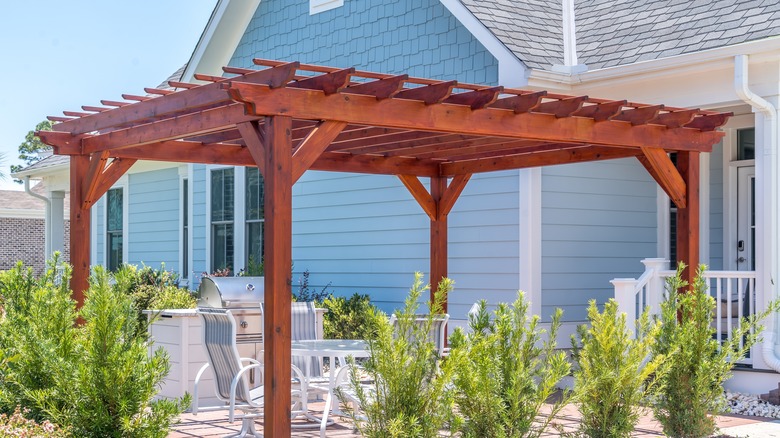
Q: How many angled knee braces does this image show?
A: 8